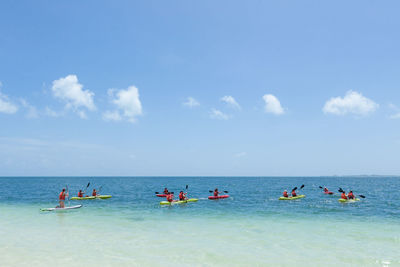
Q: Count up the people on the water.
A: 12